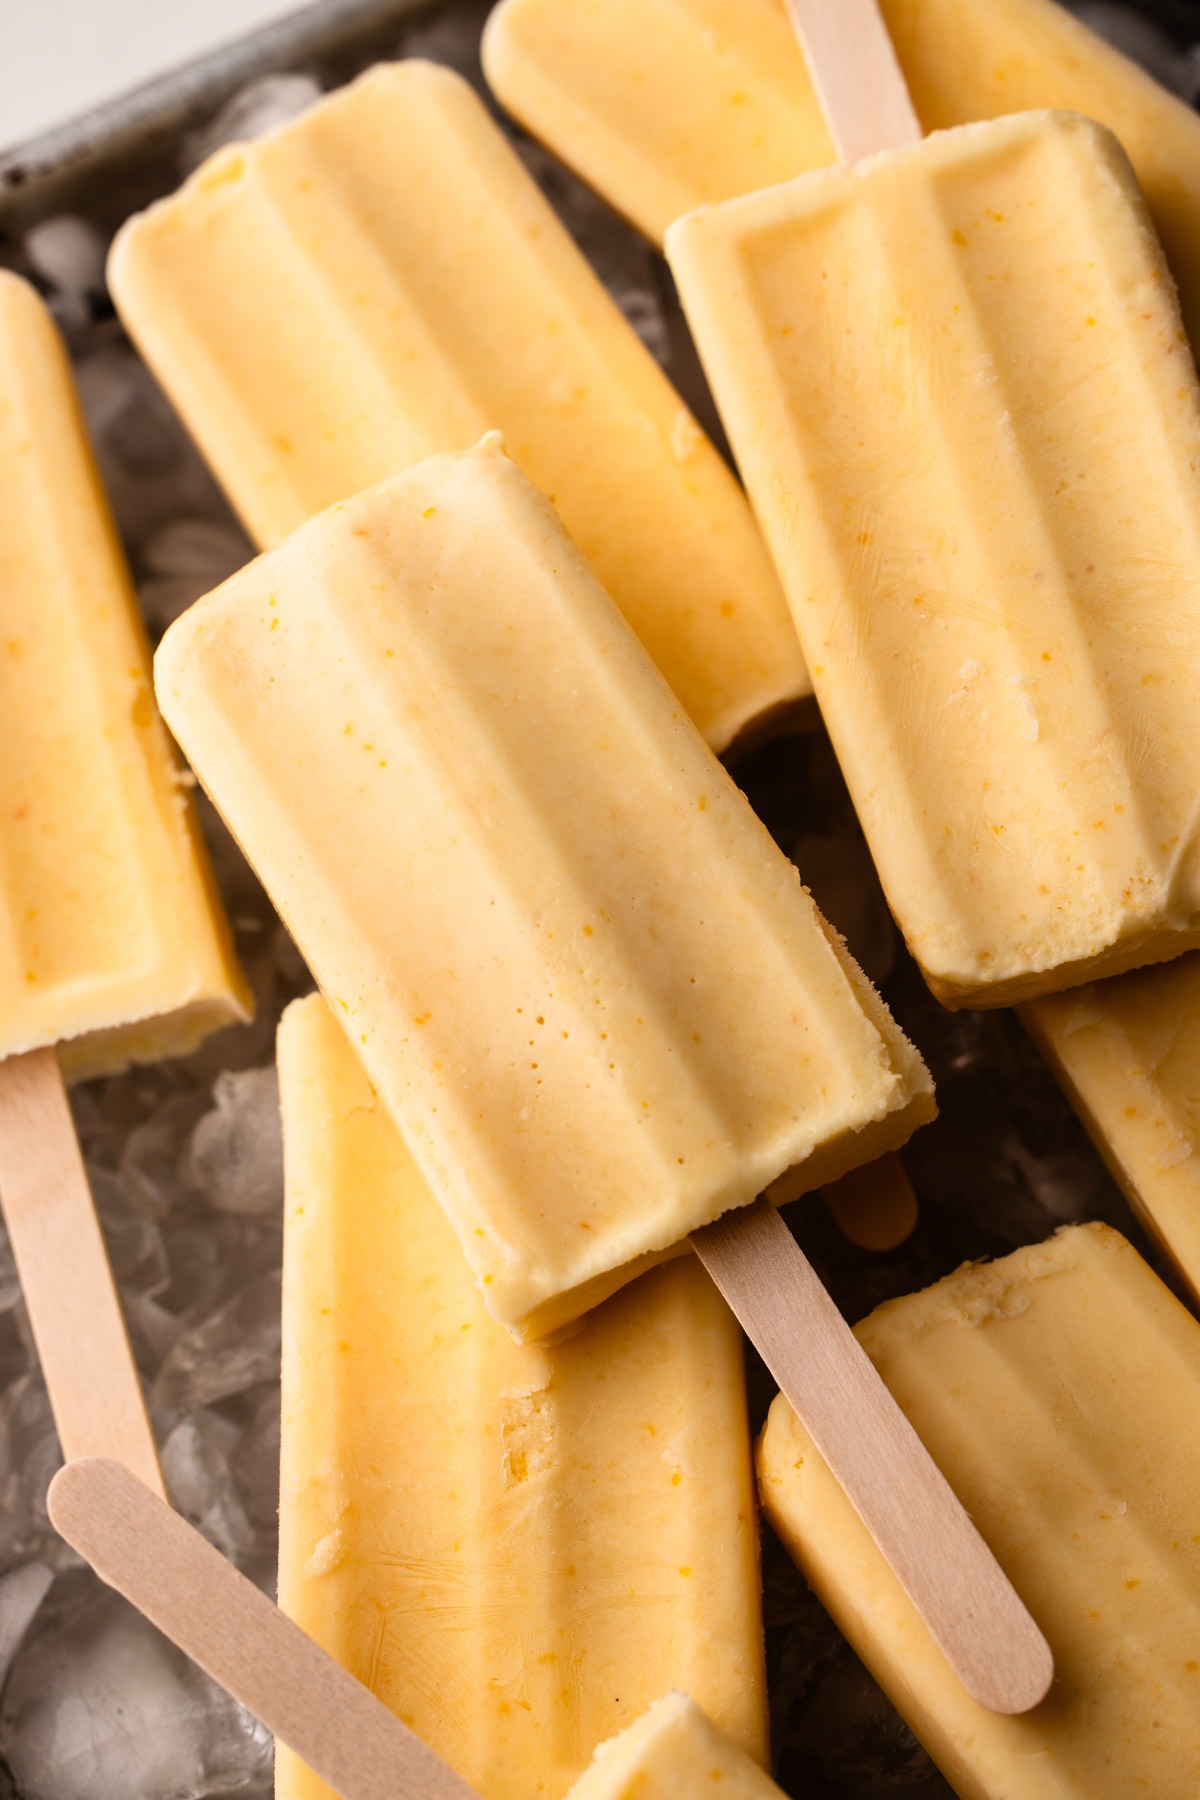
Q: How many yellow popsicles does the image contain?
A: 9